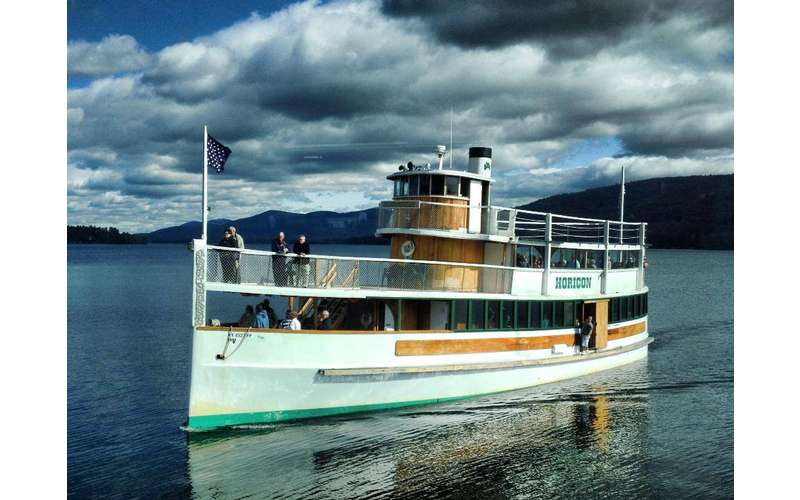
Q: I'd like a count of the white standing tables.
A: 0